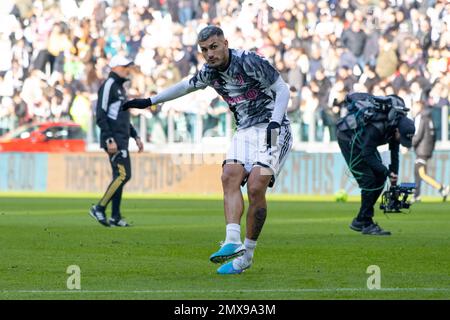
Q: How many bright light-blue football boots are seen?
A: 2